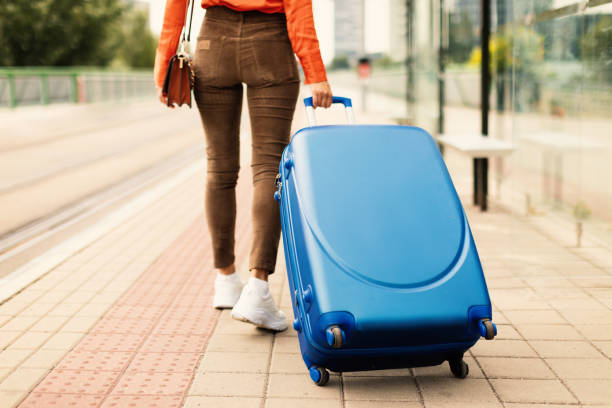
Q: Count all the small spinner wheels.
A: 4